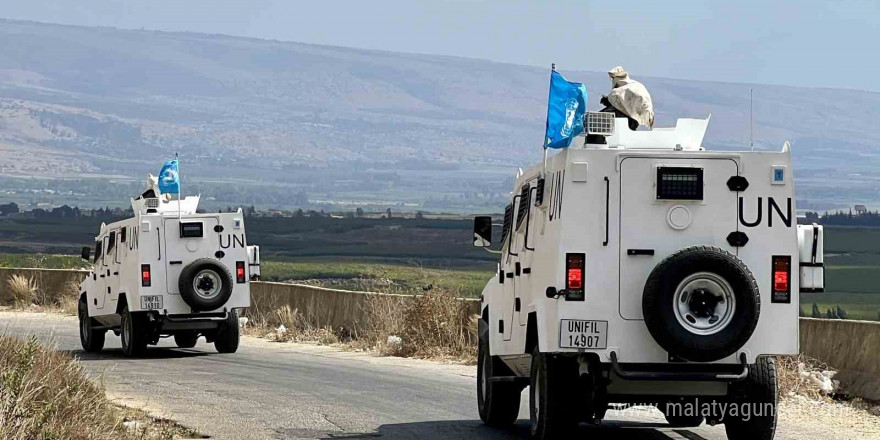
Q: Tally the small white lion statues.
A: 0